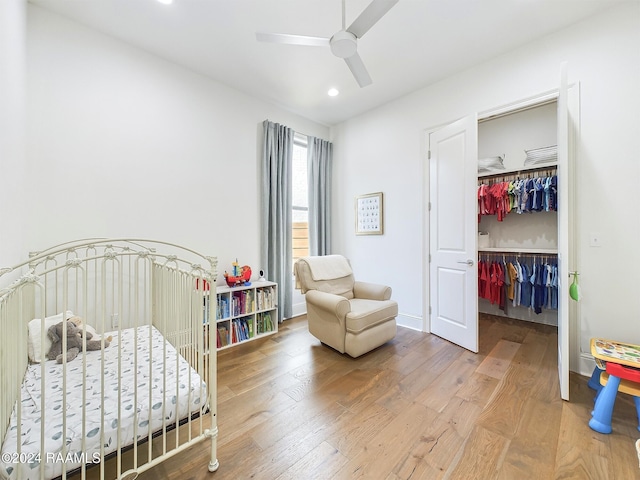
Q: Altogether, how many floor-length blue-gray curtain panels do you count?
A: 2